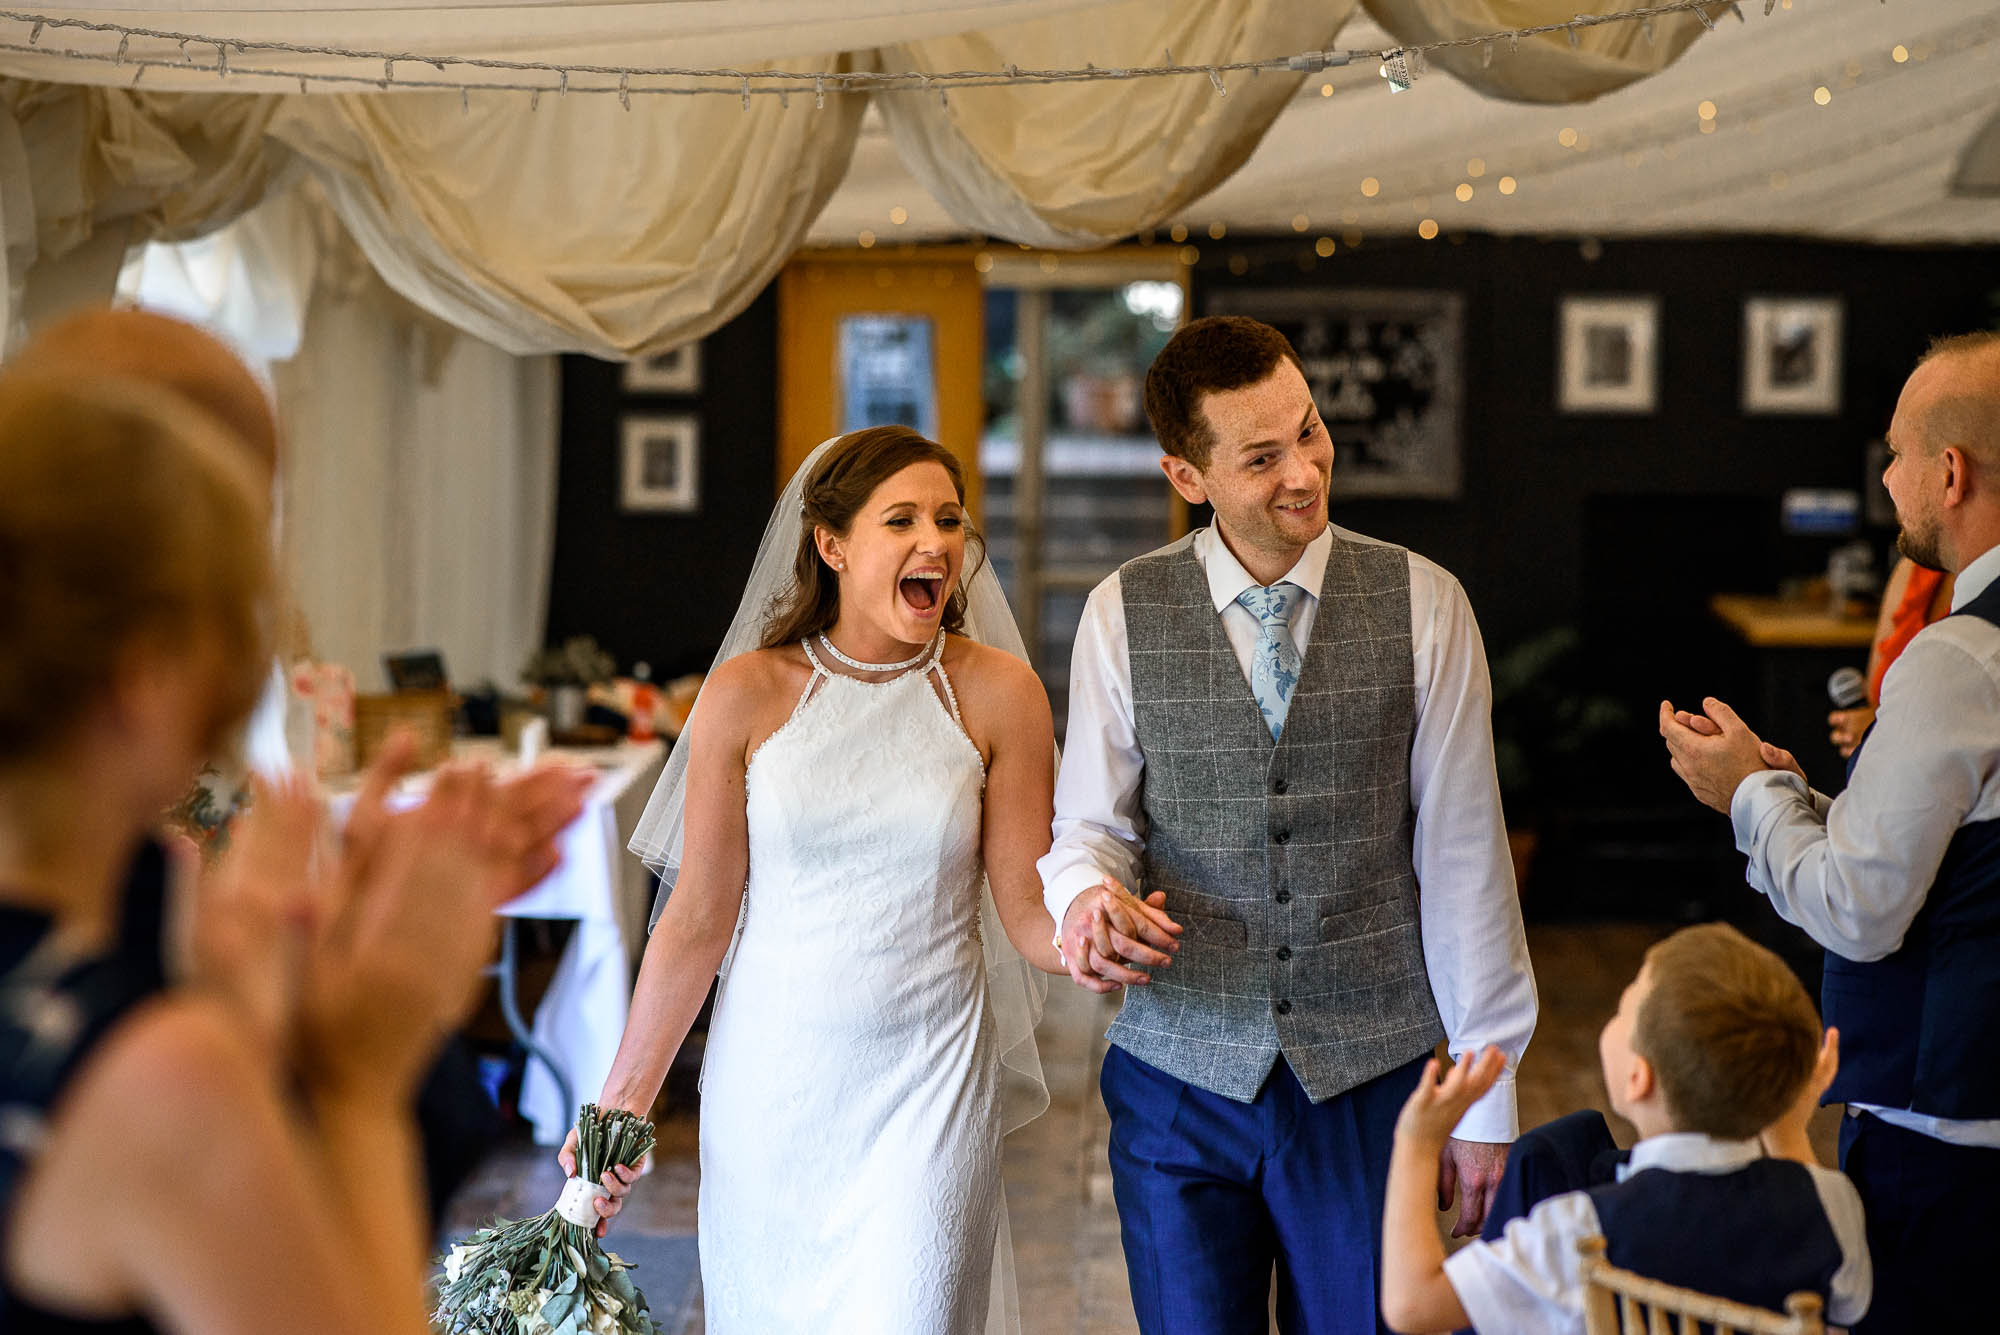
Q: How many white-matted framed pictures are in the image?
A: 4